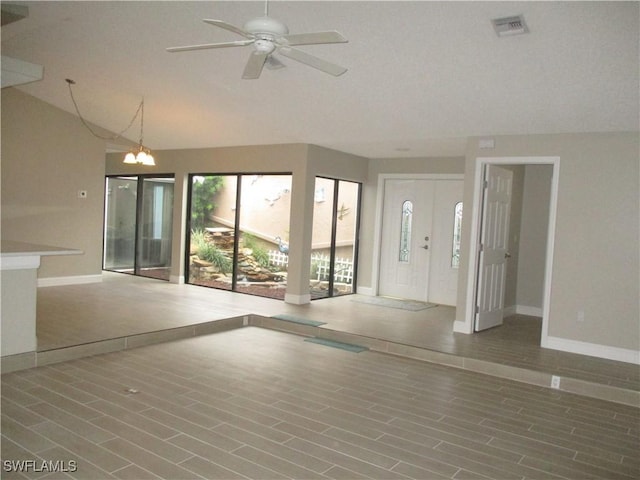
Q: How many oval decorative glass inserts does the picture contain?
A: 2